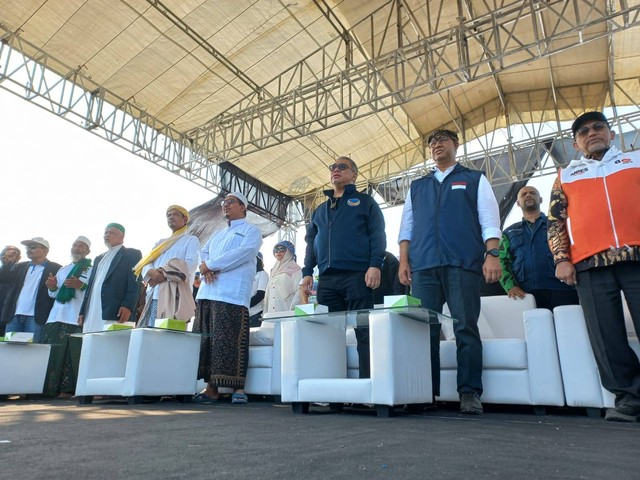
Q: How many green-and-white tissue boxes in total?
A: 5